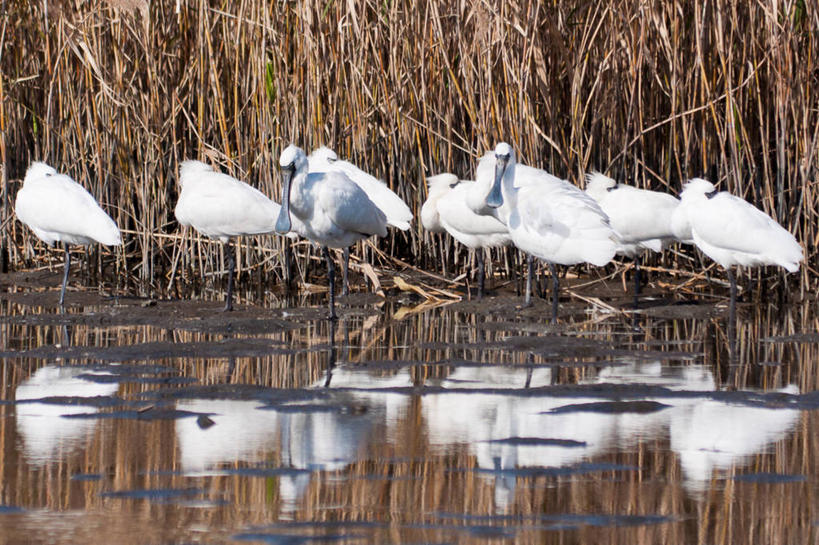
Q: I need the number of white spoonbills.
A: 9